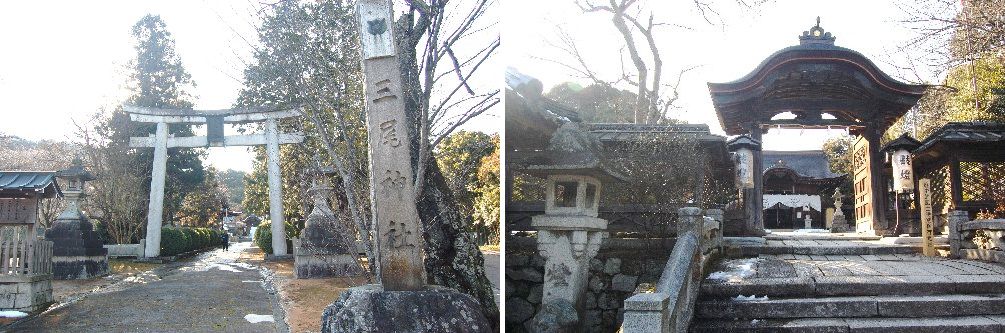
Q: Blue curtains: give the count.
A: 0